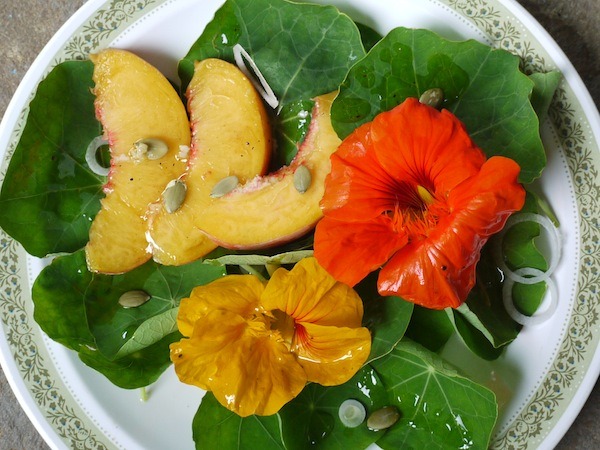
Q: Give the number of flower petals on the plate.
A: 10